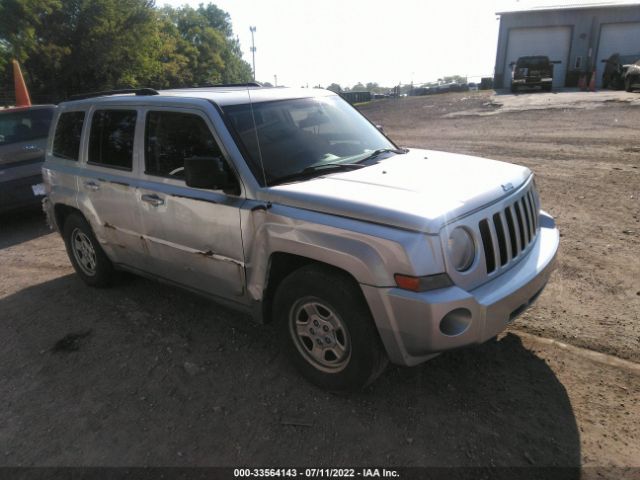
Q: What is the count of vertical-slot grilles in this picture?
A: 1